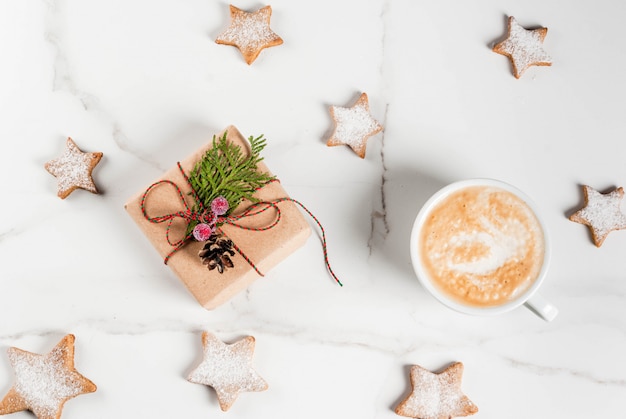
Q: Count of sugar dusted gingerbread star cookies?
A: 8